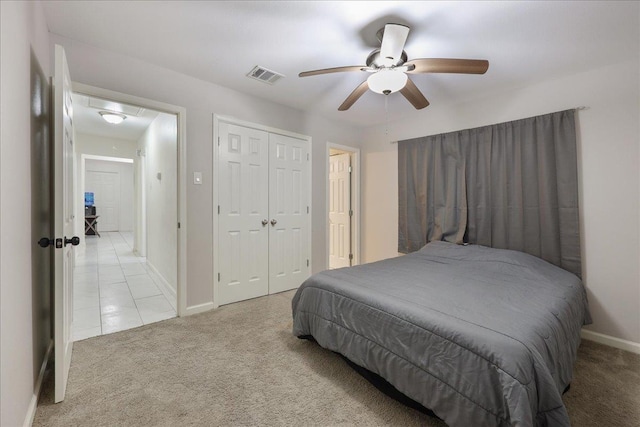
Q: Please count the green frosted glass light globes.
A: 0